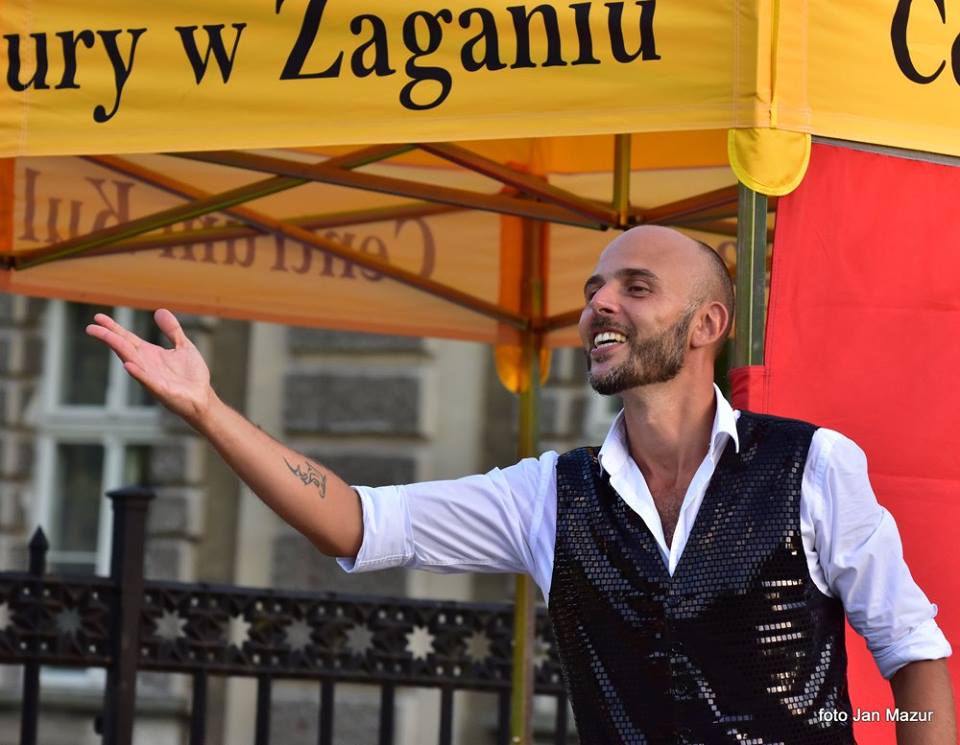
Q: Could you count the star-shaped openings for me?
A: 9